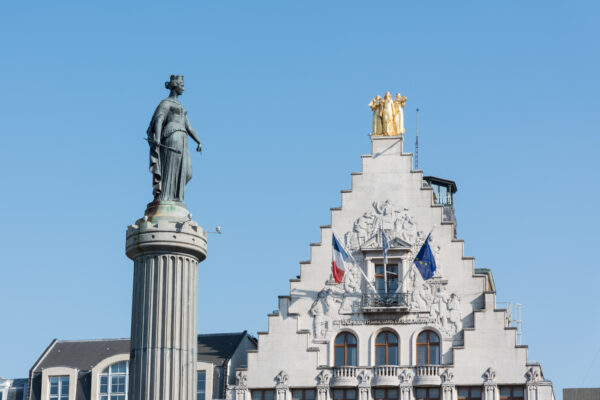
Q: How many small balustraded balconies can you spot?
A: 3